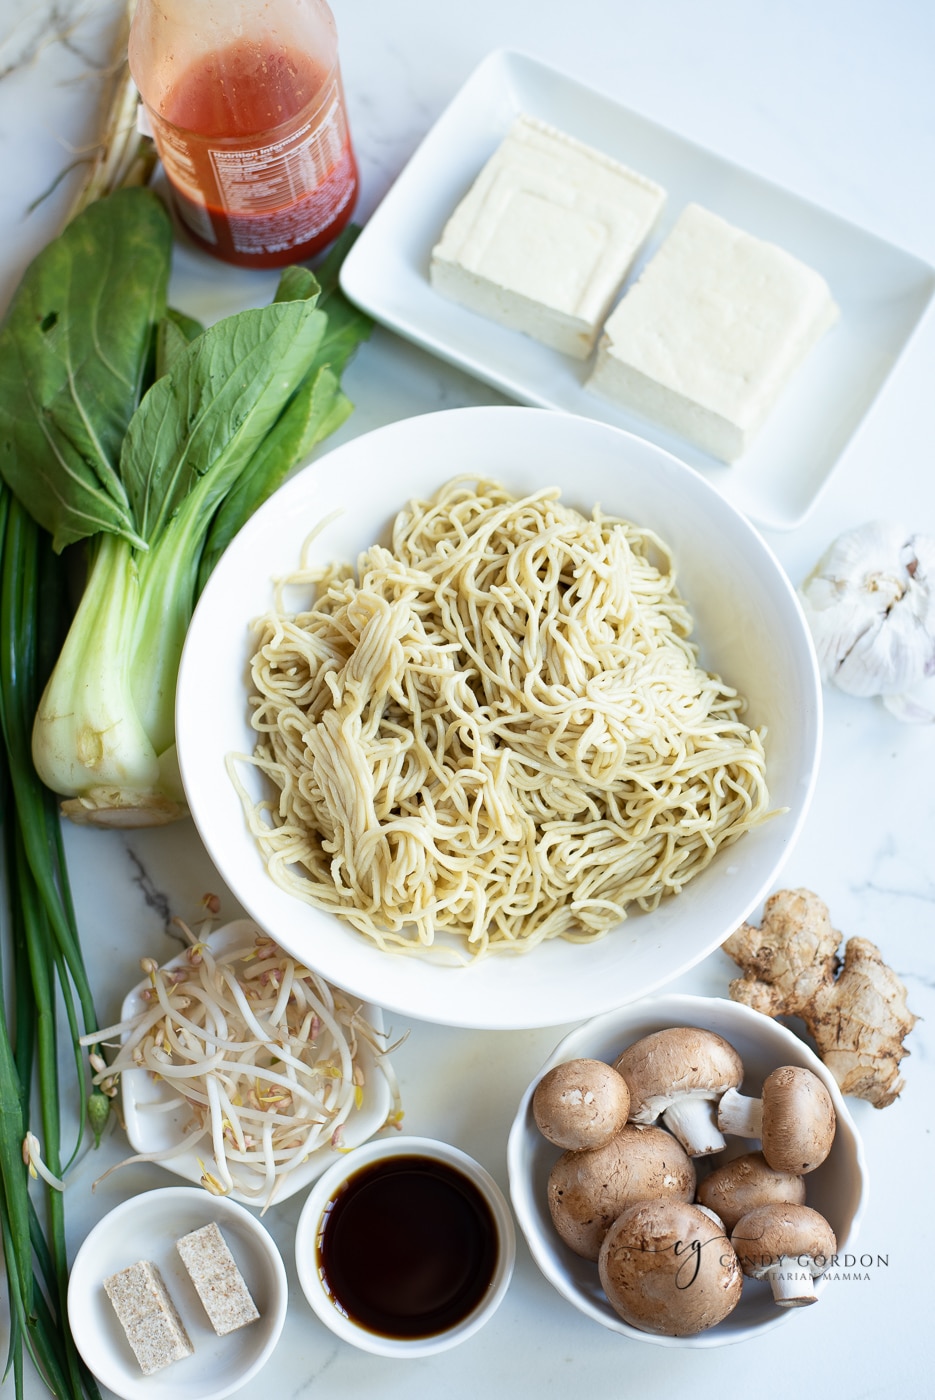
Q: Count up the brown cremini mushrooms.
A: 7